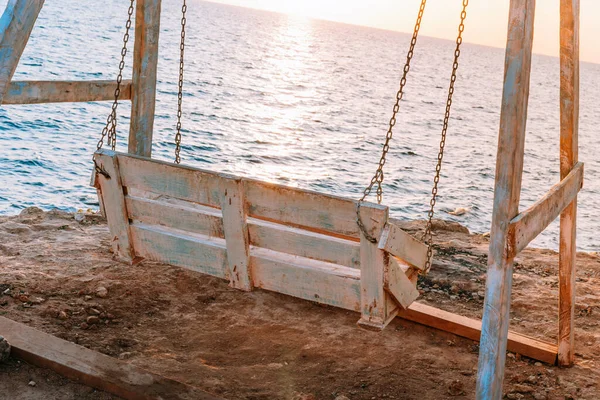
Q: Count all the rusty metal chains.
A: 4